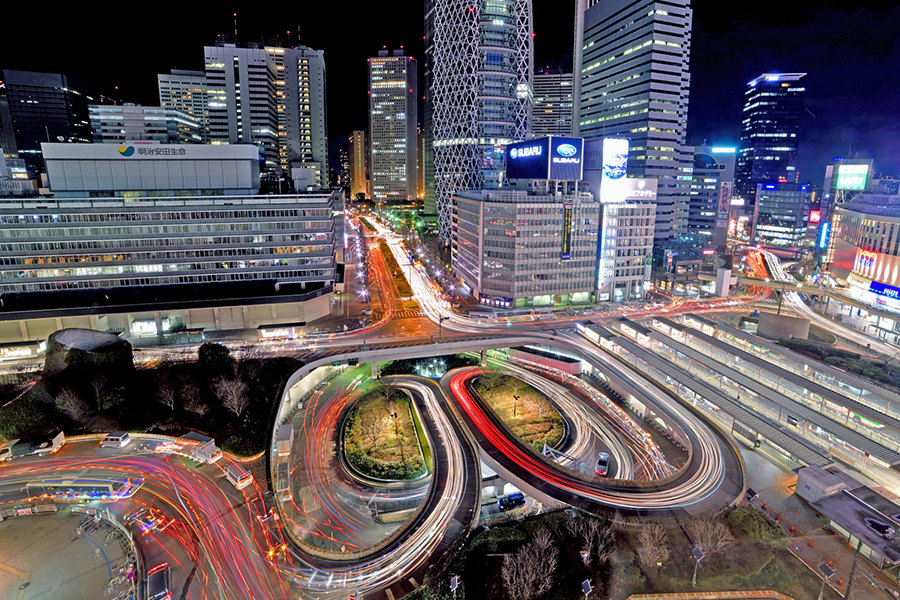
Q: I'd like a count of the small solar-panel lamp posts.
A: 5